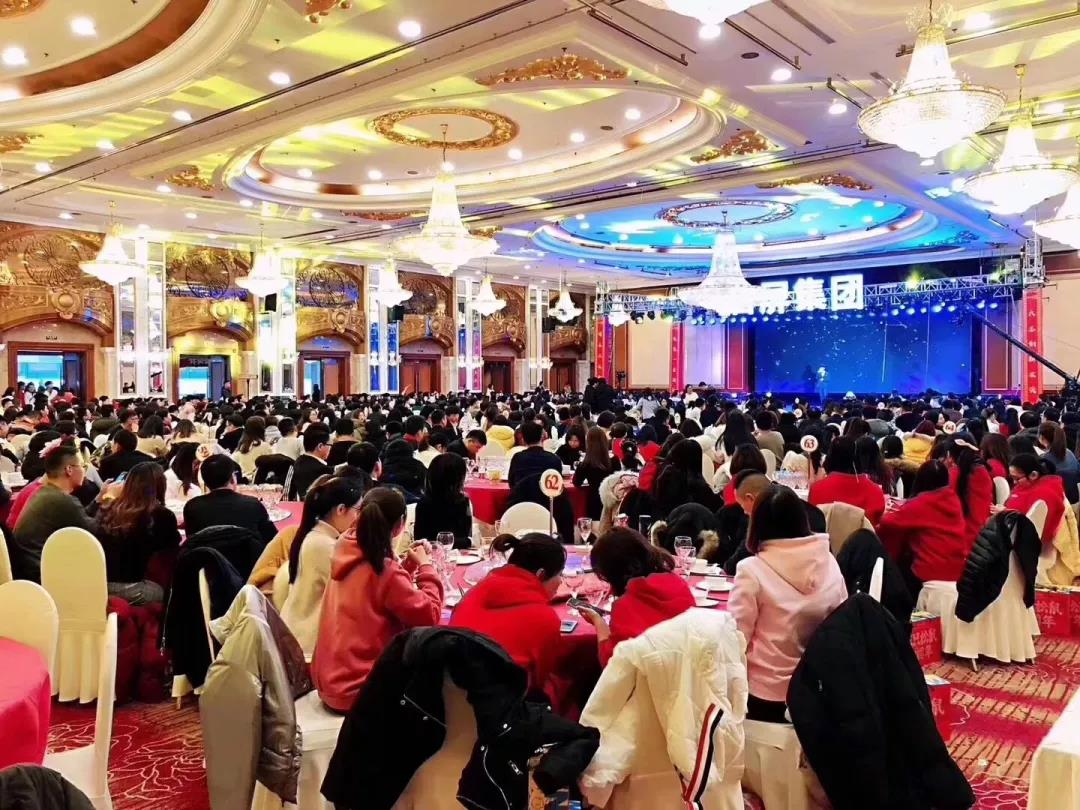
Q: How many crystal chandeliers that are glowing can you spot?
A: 12